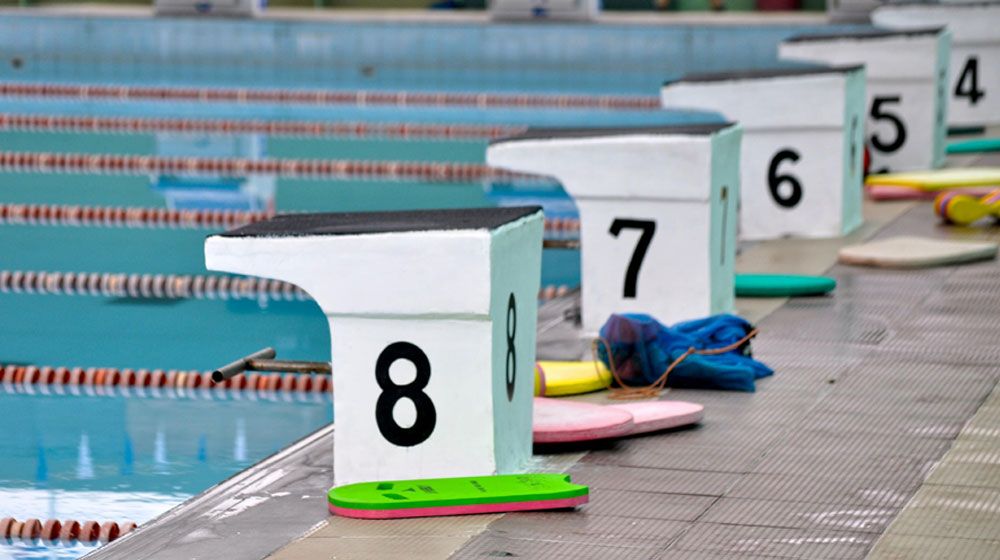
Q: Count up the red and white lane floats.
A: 7